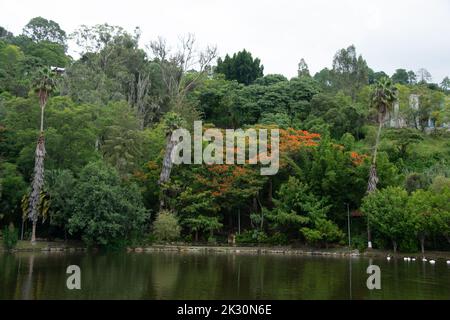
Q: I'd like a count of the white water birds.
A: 7